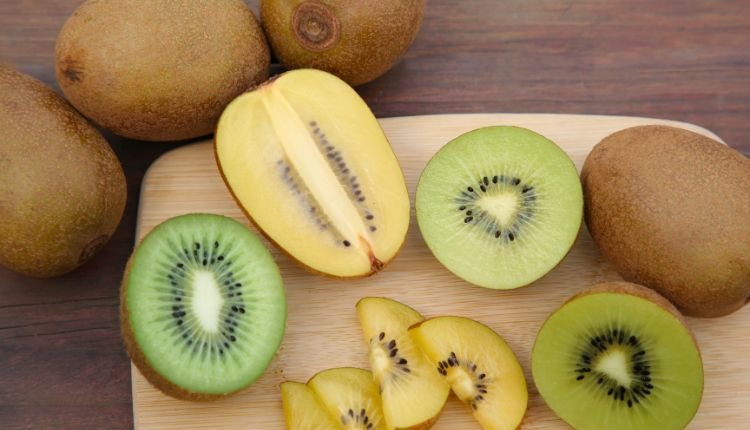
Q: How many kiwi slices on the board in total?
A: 4